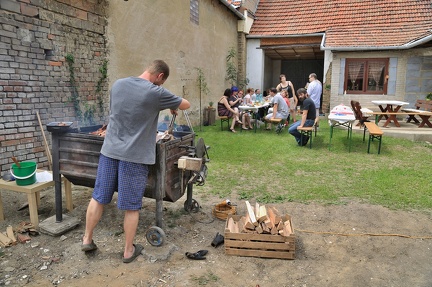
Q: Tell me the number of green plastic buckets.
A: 1